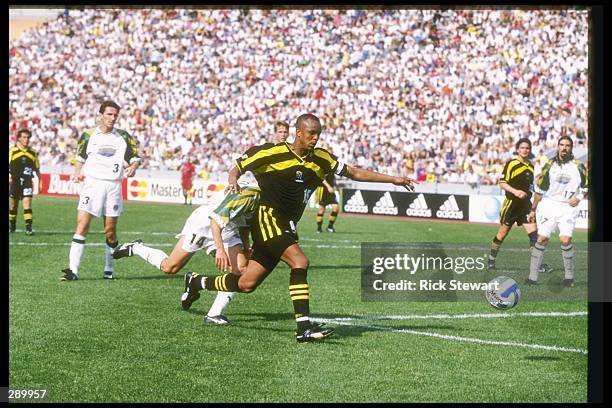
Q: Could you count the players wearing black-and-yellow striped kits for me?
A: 4